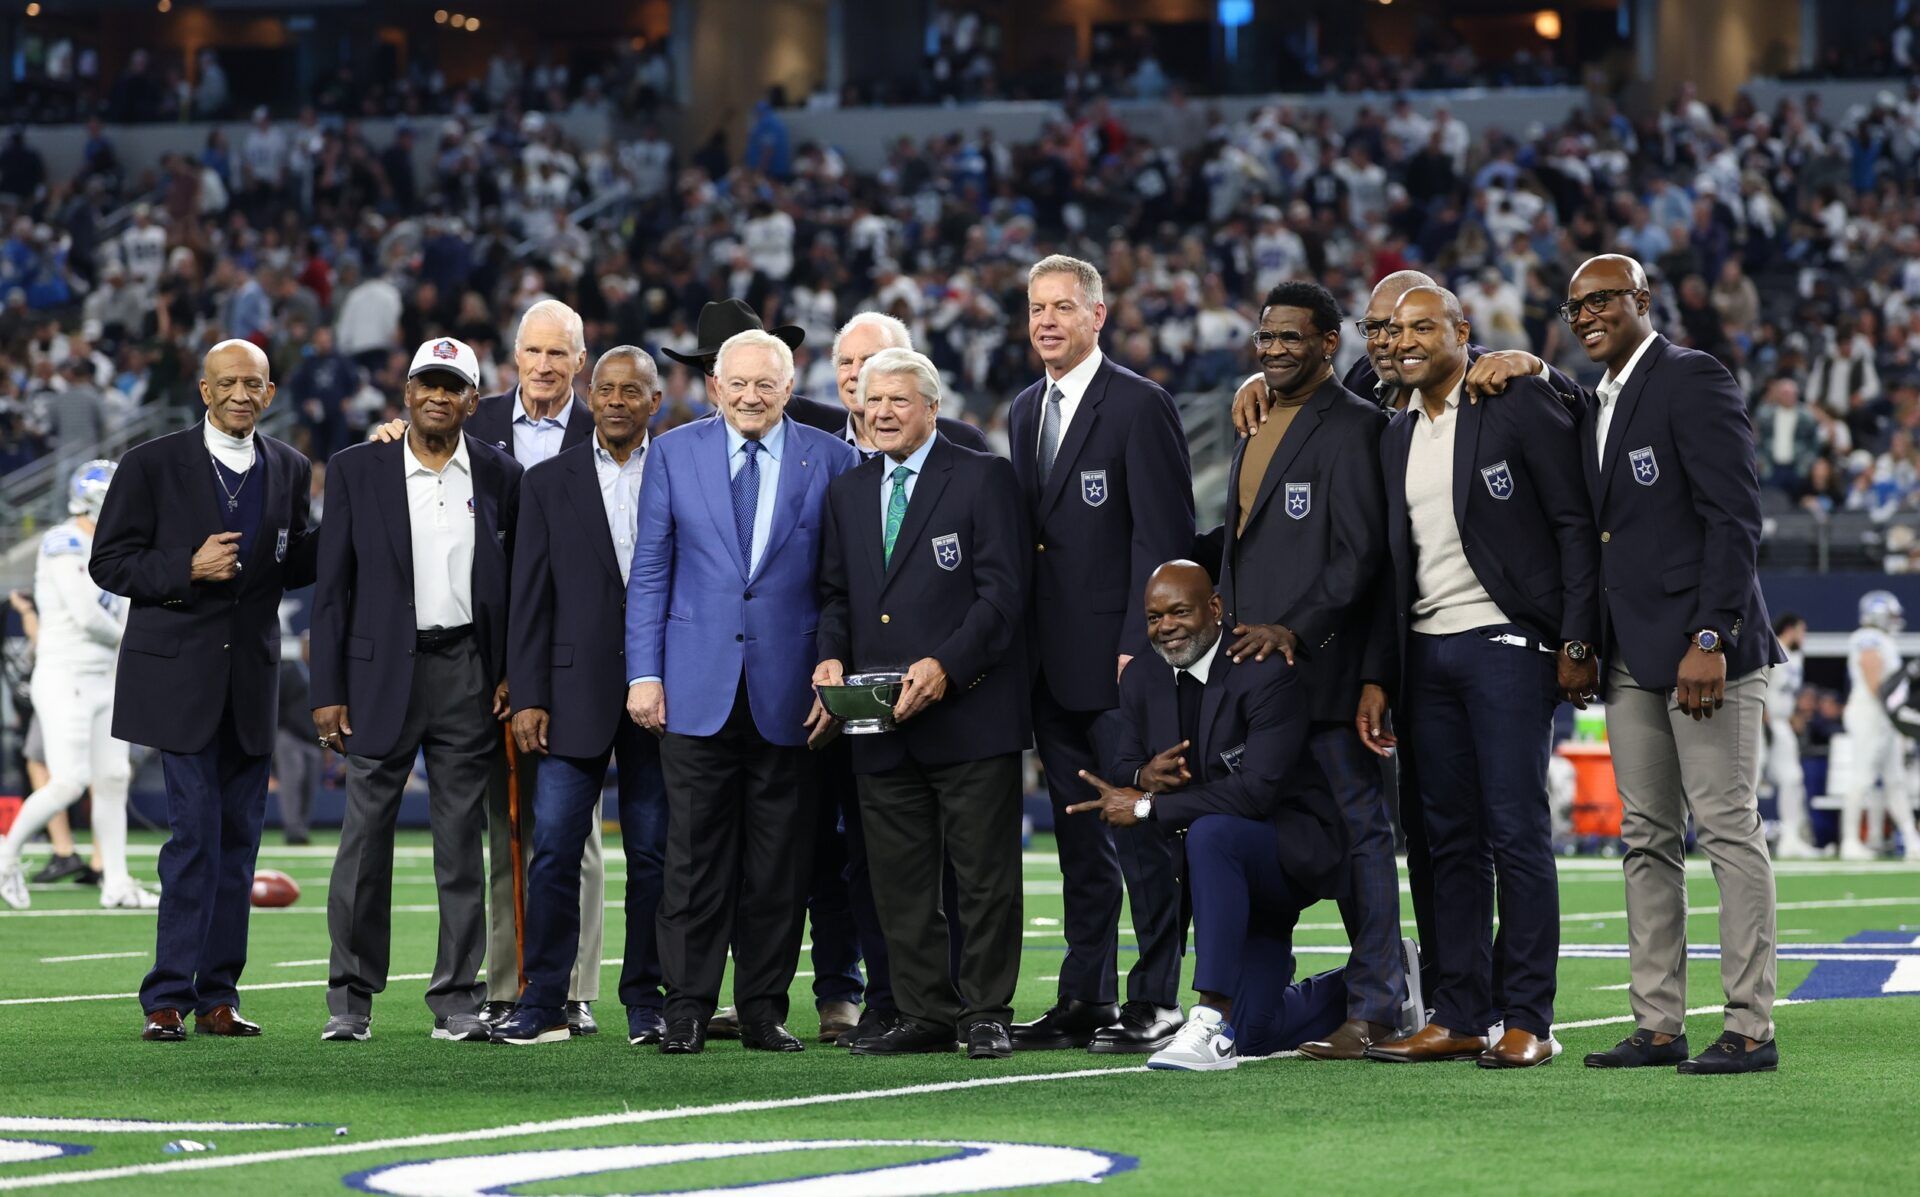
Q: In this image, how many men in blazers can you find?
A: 14